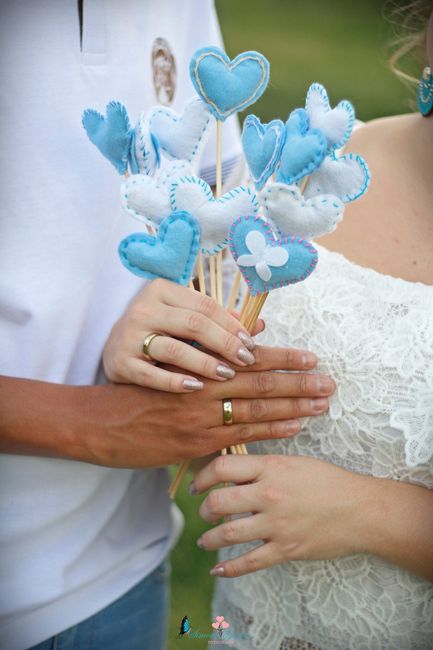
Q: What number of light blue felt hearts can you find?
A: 6